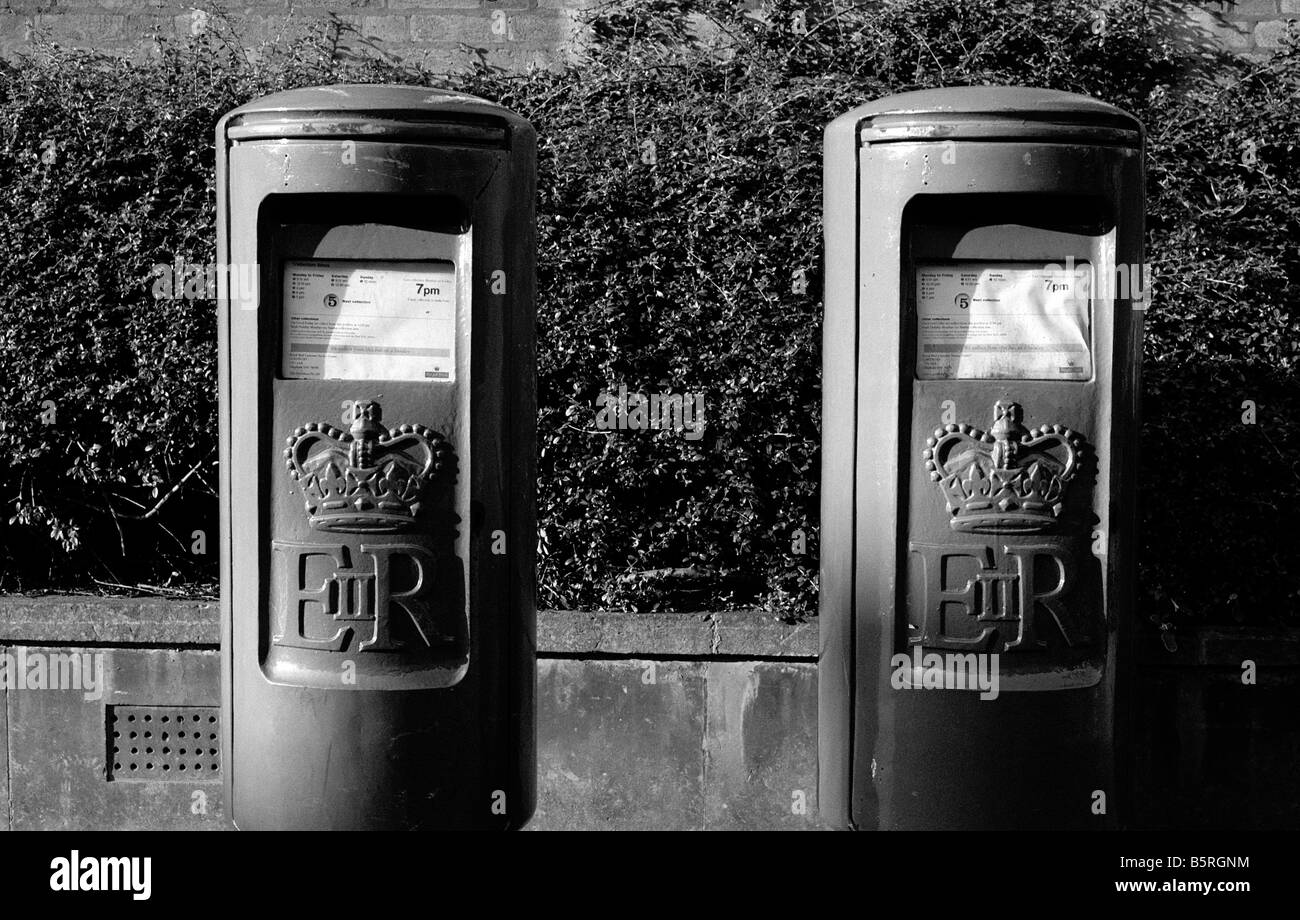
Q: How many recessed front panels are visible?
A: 2